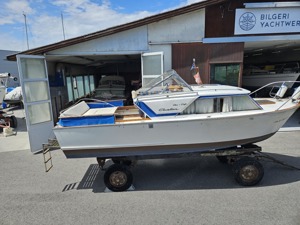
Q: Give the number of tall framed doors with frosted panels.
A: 2